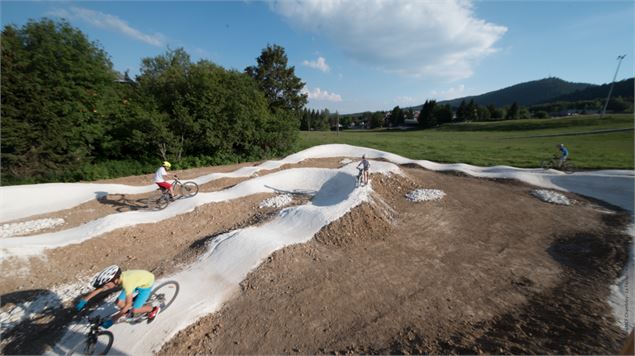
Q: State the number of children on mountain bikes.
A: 4